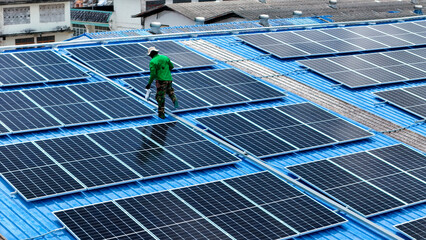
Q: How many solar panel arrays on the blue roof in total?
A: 12